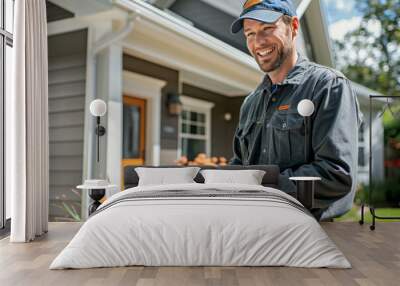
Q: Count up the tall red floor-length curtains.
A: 0